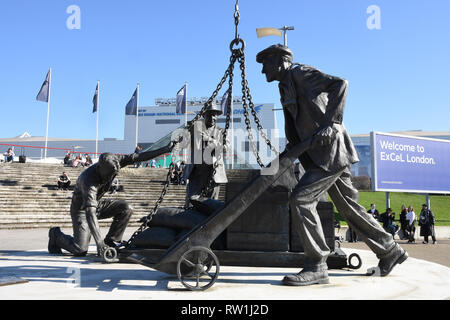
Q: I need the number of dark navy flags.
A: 5